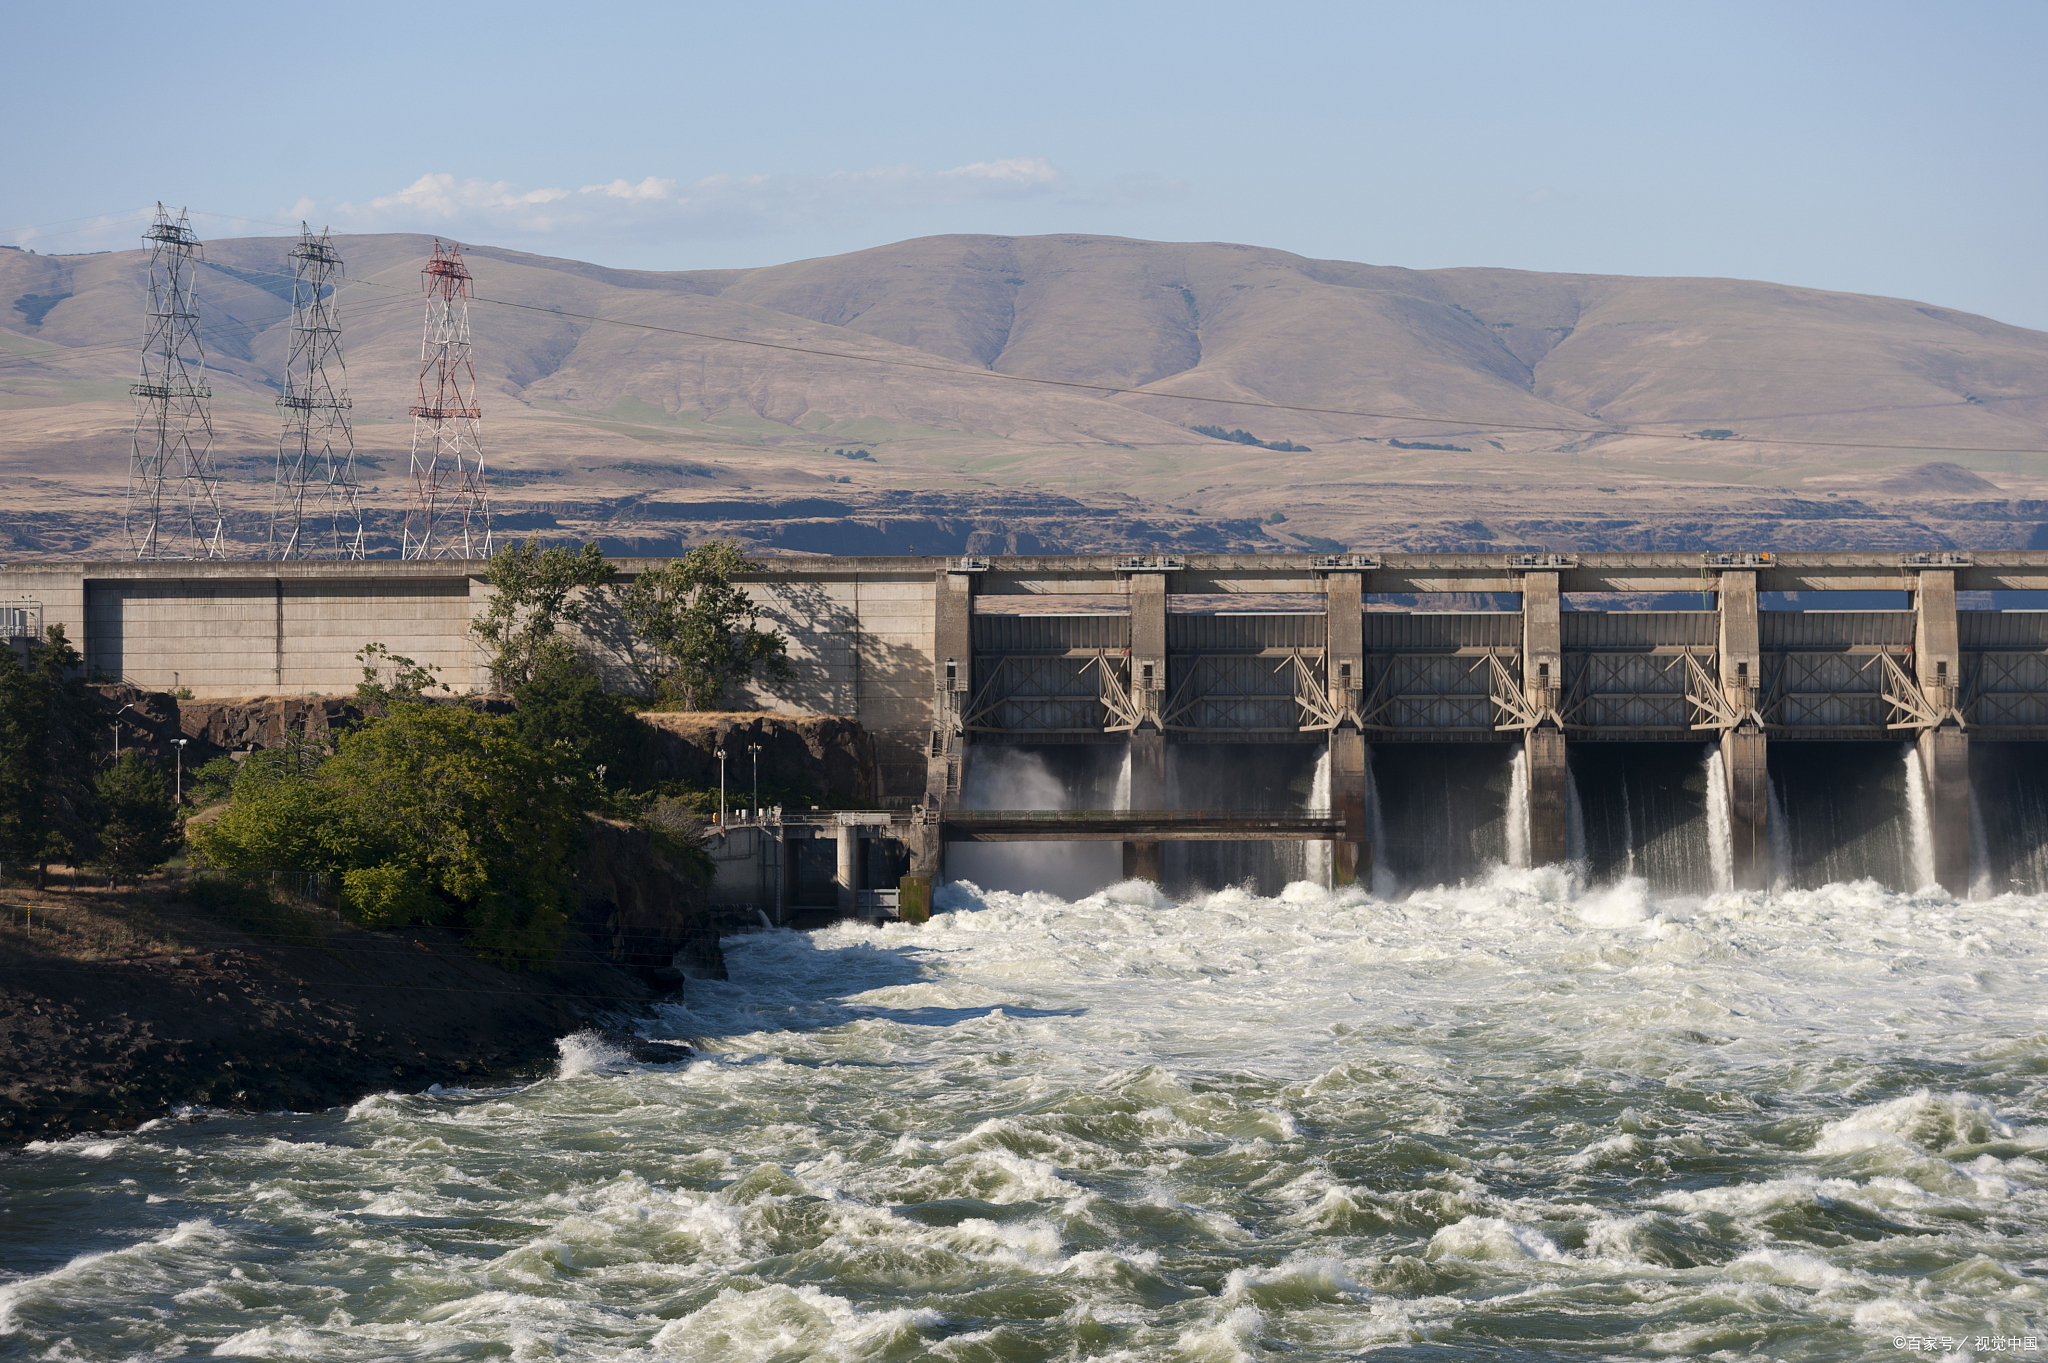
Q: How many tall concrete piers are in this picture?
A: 6